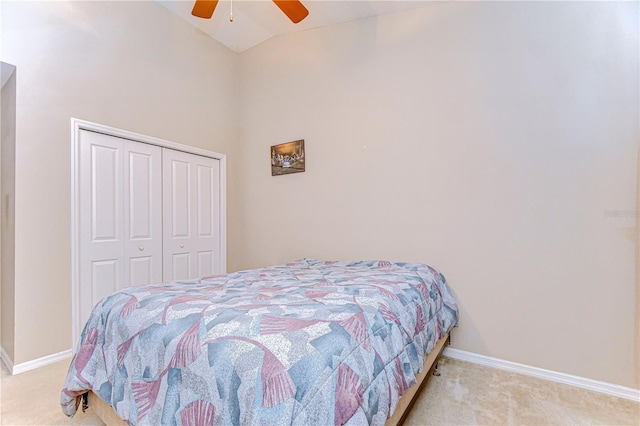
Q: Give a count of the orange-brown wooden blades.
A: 2